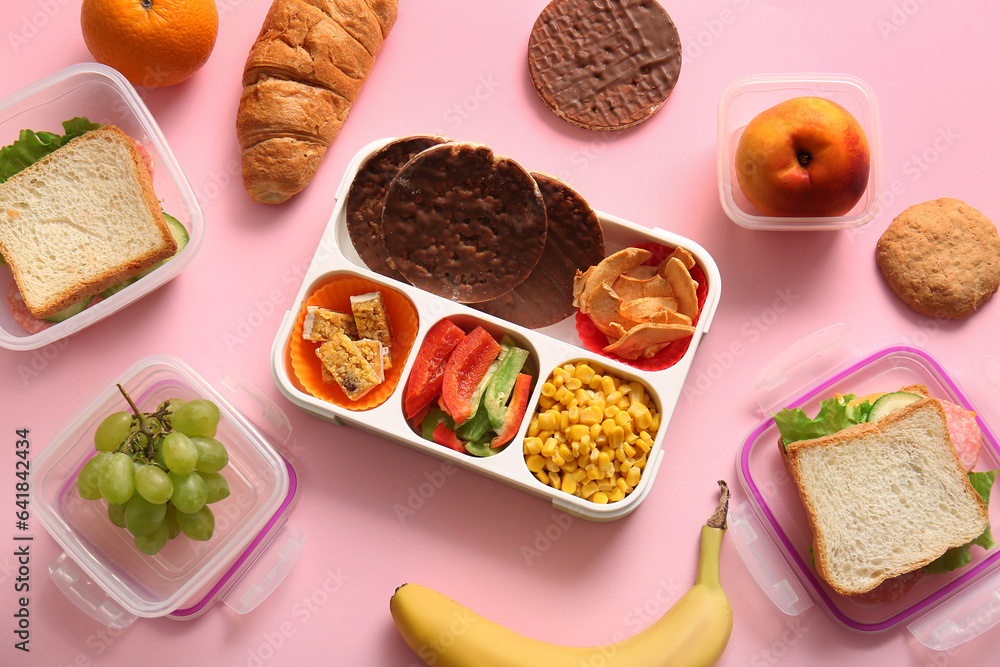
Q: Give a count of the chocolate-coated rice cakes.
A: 4